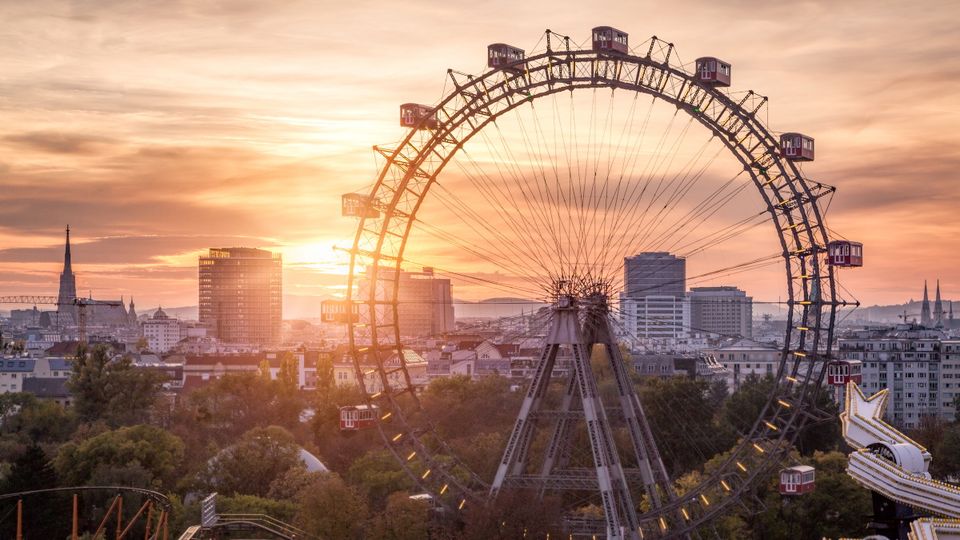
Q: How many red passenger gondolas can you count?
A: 11